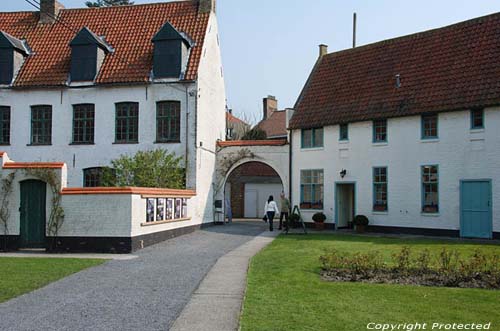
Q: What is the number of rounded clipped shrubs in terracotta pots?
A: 2